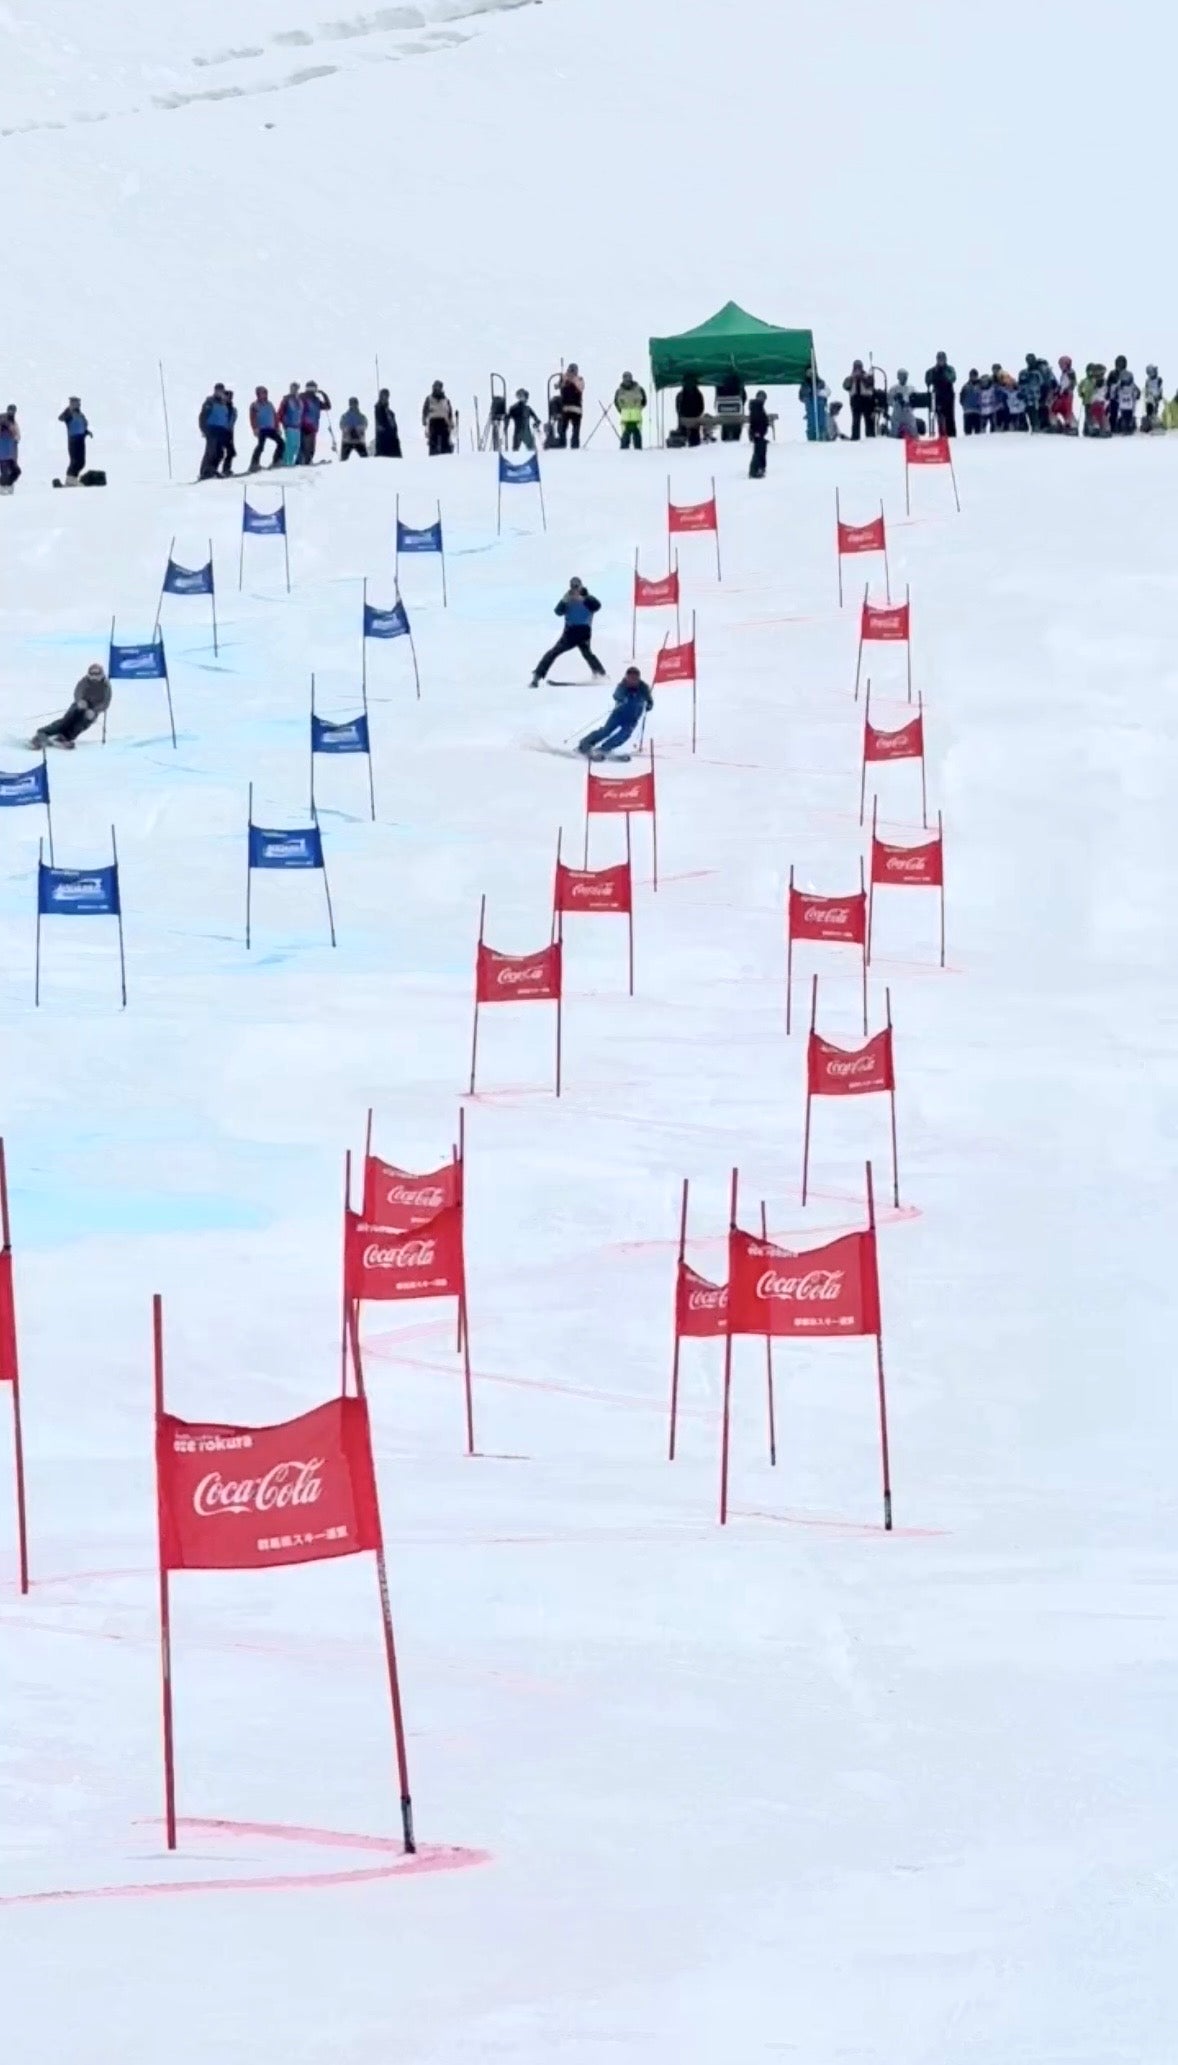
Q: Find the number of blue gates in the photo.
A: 10